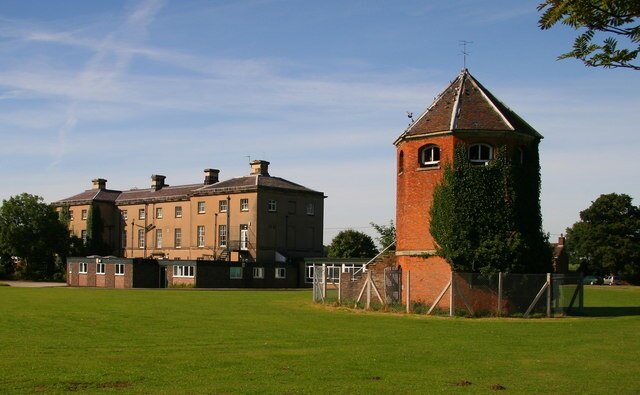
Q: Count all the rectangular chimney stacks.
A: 4